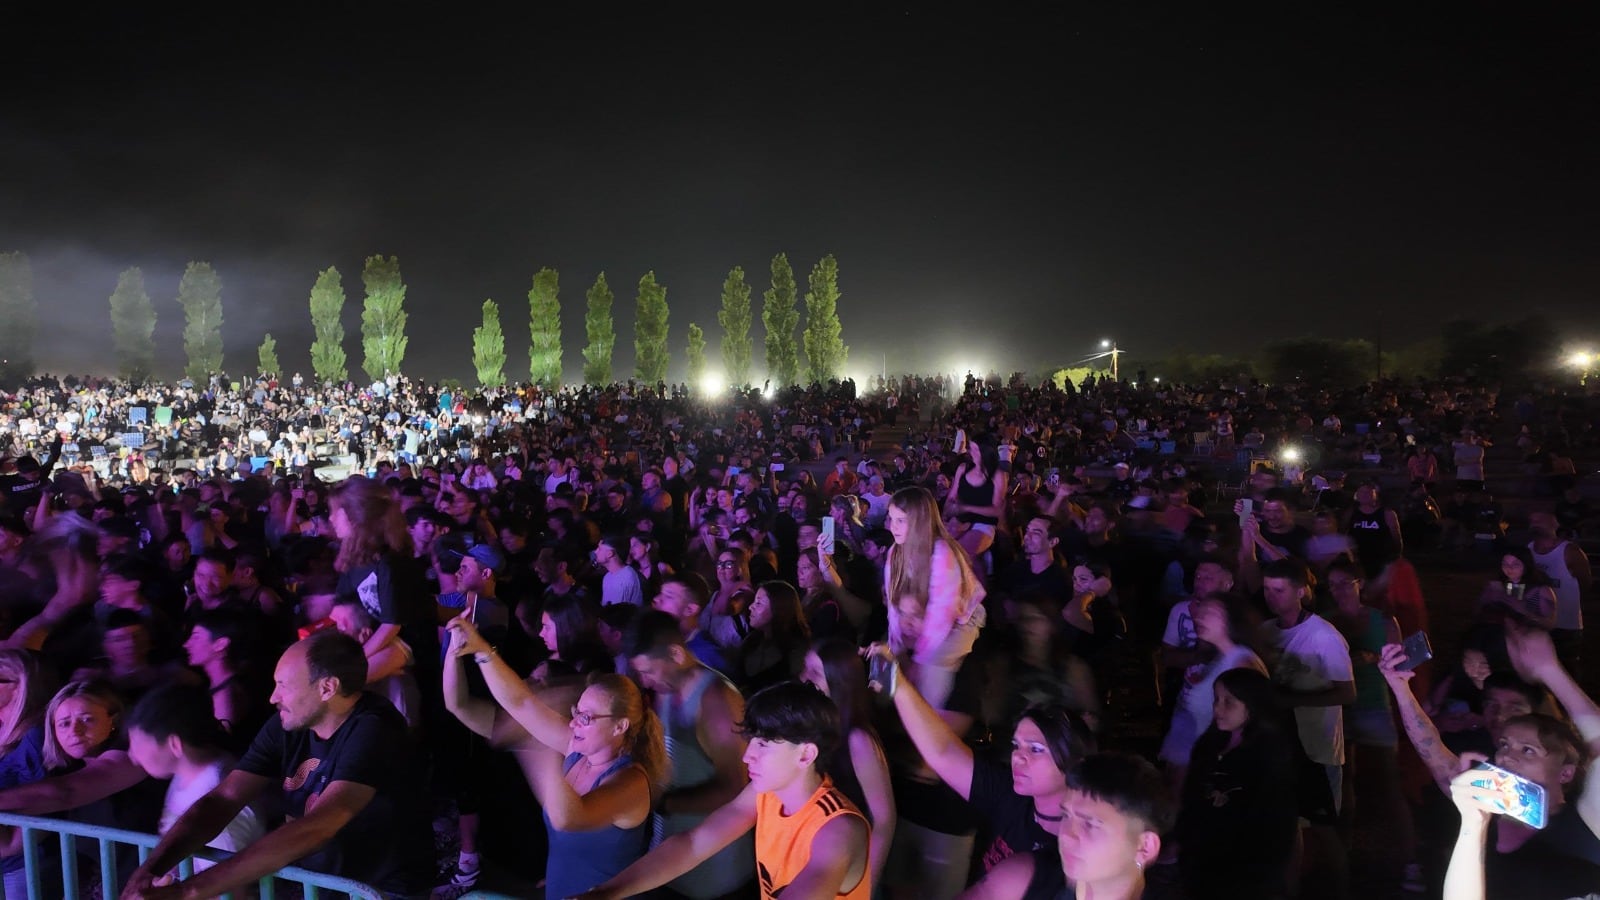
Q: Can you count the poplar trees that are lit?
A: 14